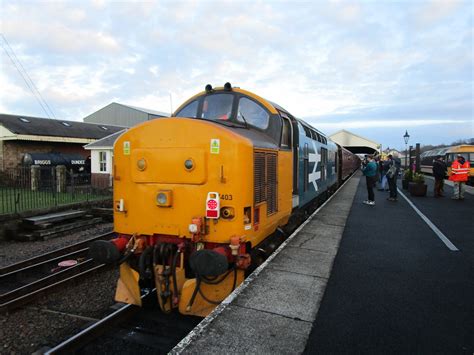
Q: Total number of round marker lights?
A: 2